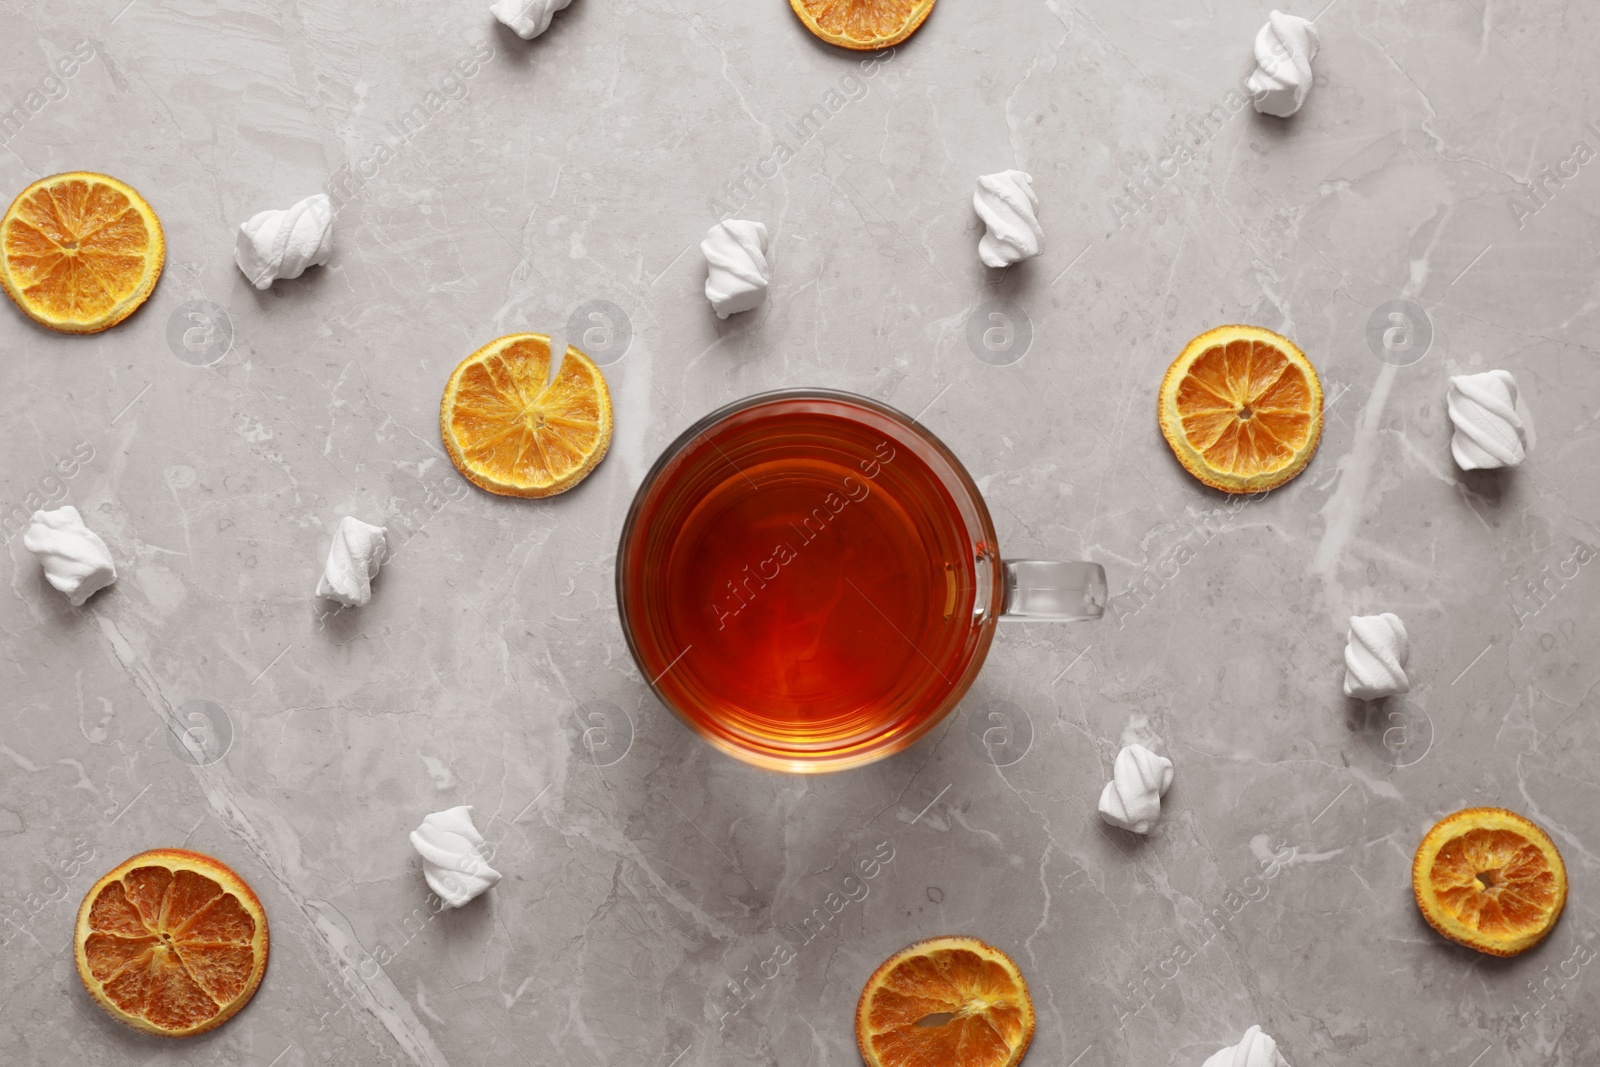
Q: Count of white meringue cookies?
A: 12